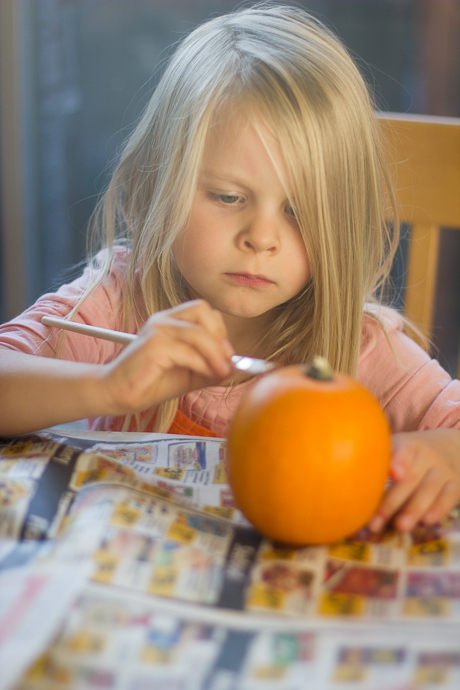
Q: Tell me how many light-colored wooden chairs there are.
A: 1